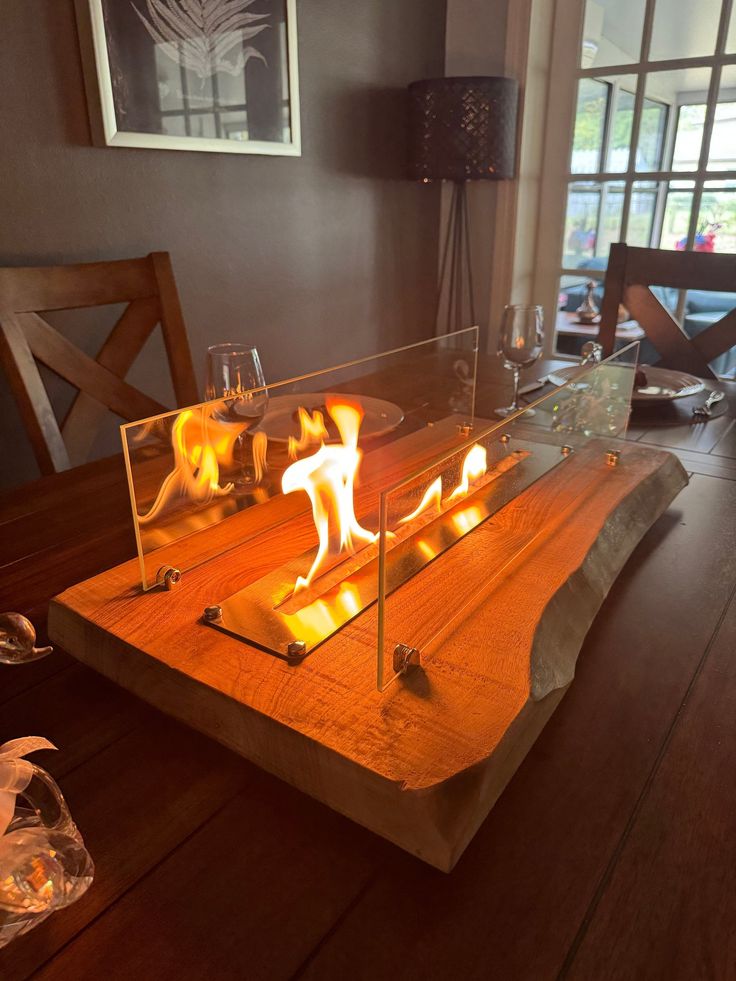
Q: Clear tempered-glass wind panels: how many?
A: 2